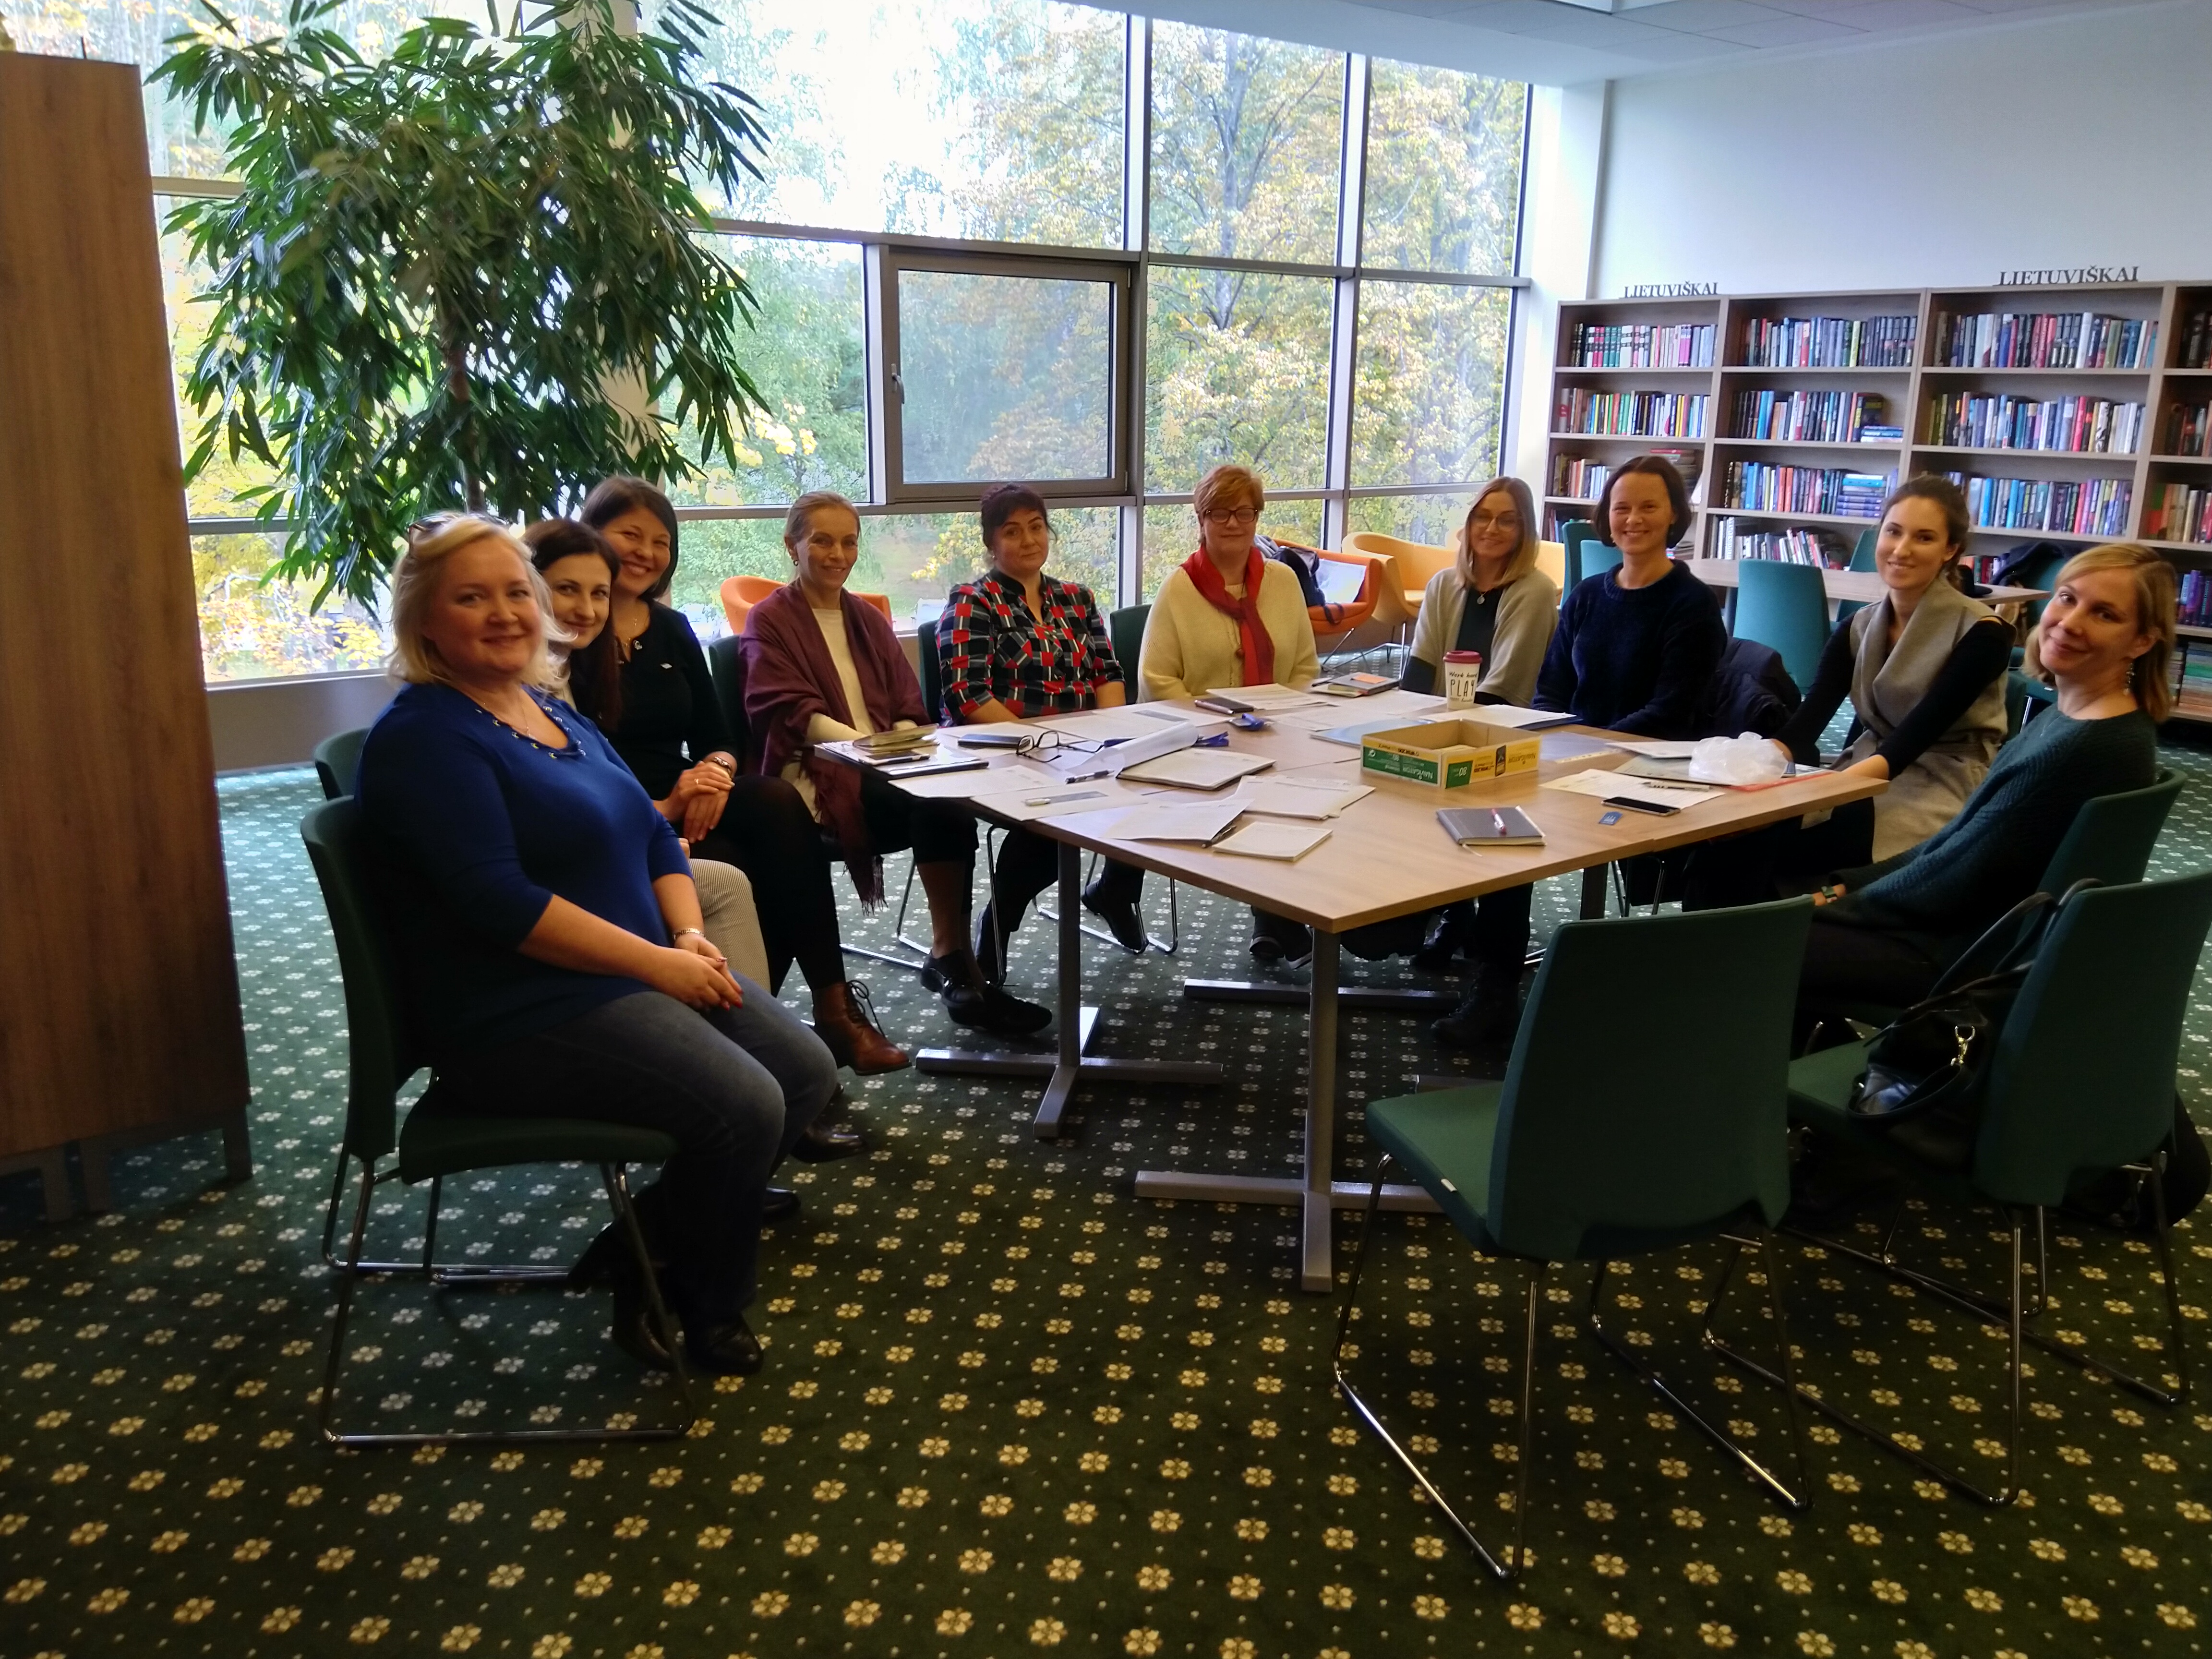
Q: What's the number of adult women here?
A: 10